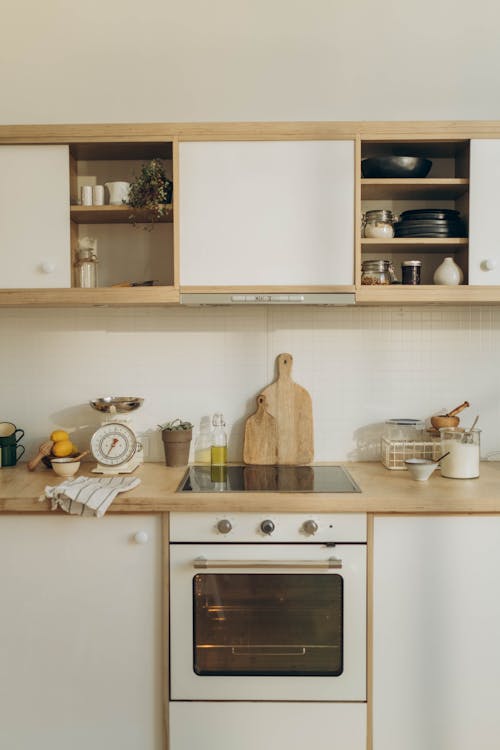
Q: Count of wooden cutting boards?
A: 2